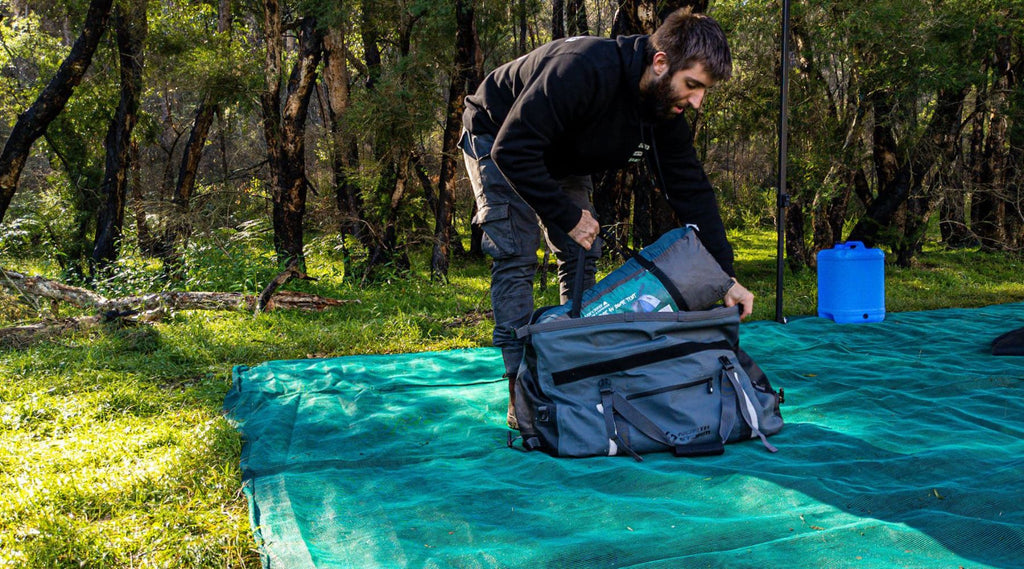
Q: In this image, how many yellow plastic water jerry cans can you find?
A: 0